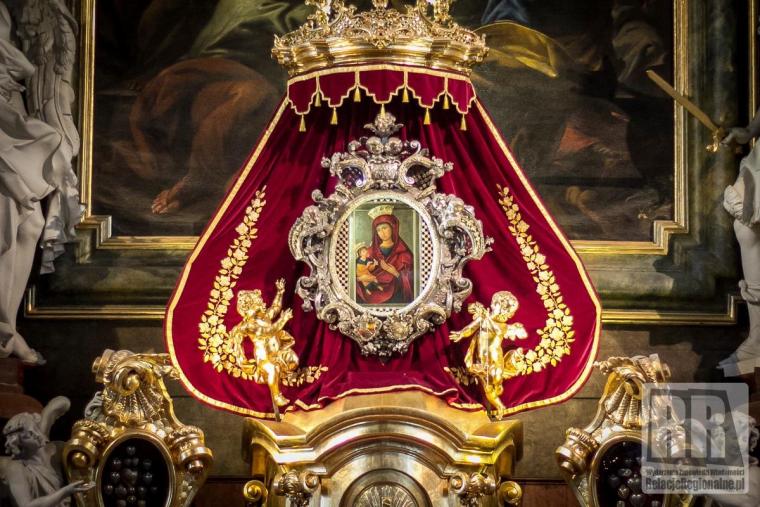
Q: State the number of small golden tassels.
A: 9